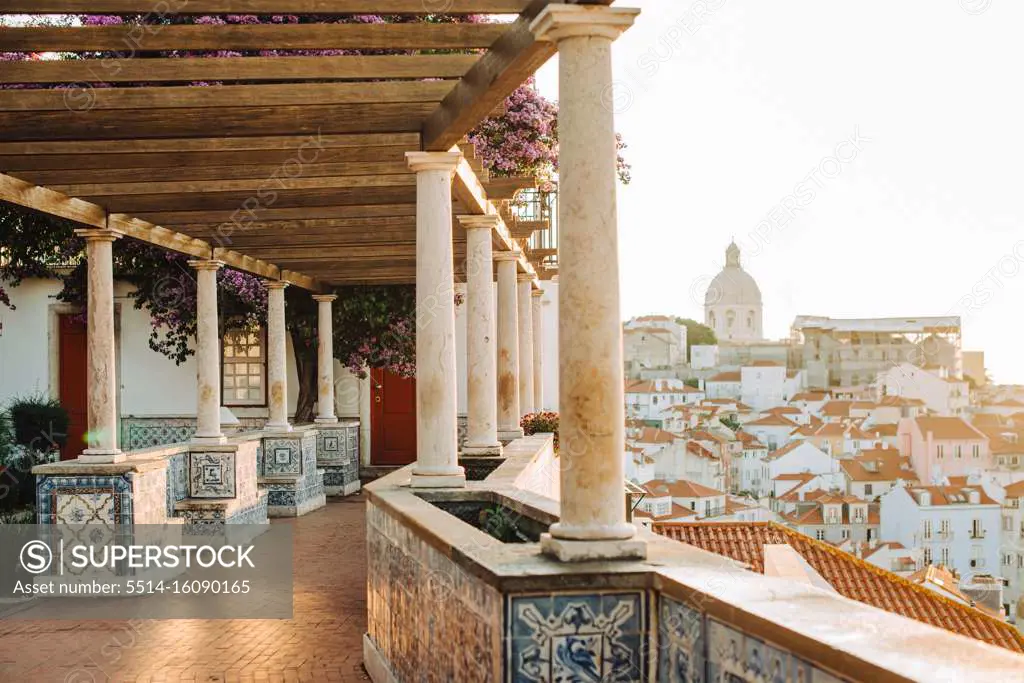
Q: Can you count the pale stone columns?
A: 10